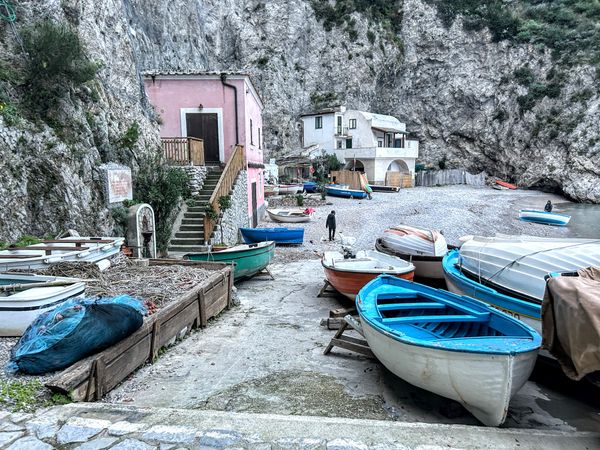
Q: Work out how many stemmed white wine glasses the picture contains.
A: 0